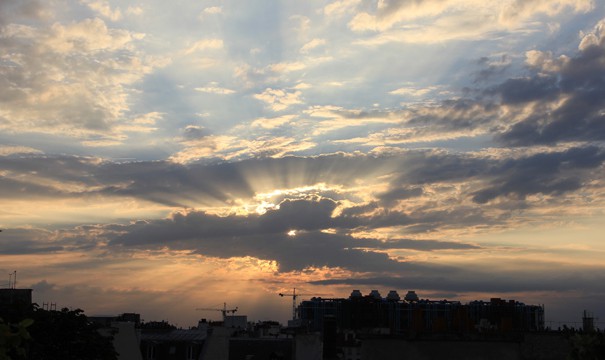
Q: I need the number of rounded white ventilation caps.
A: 4